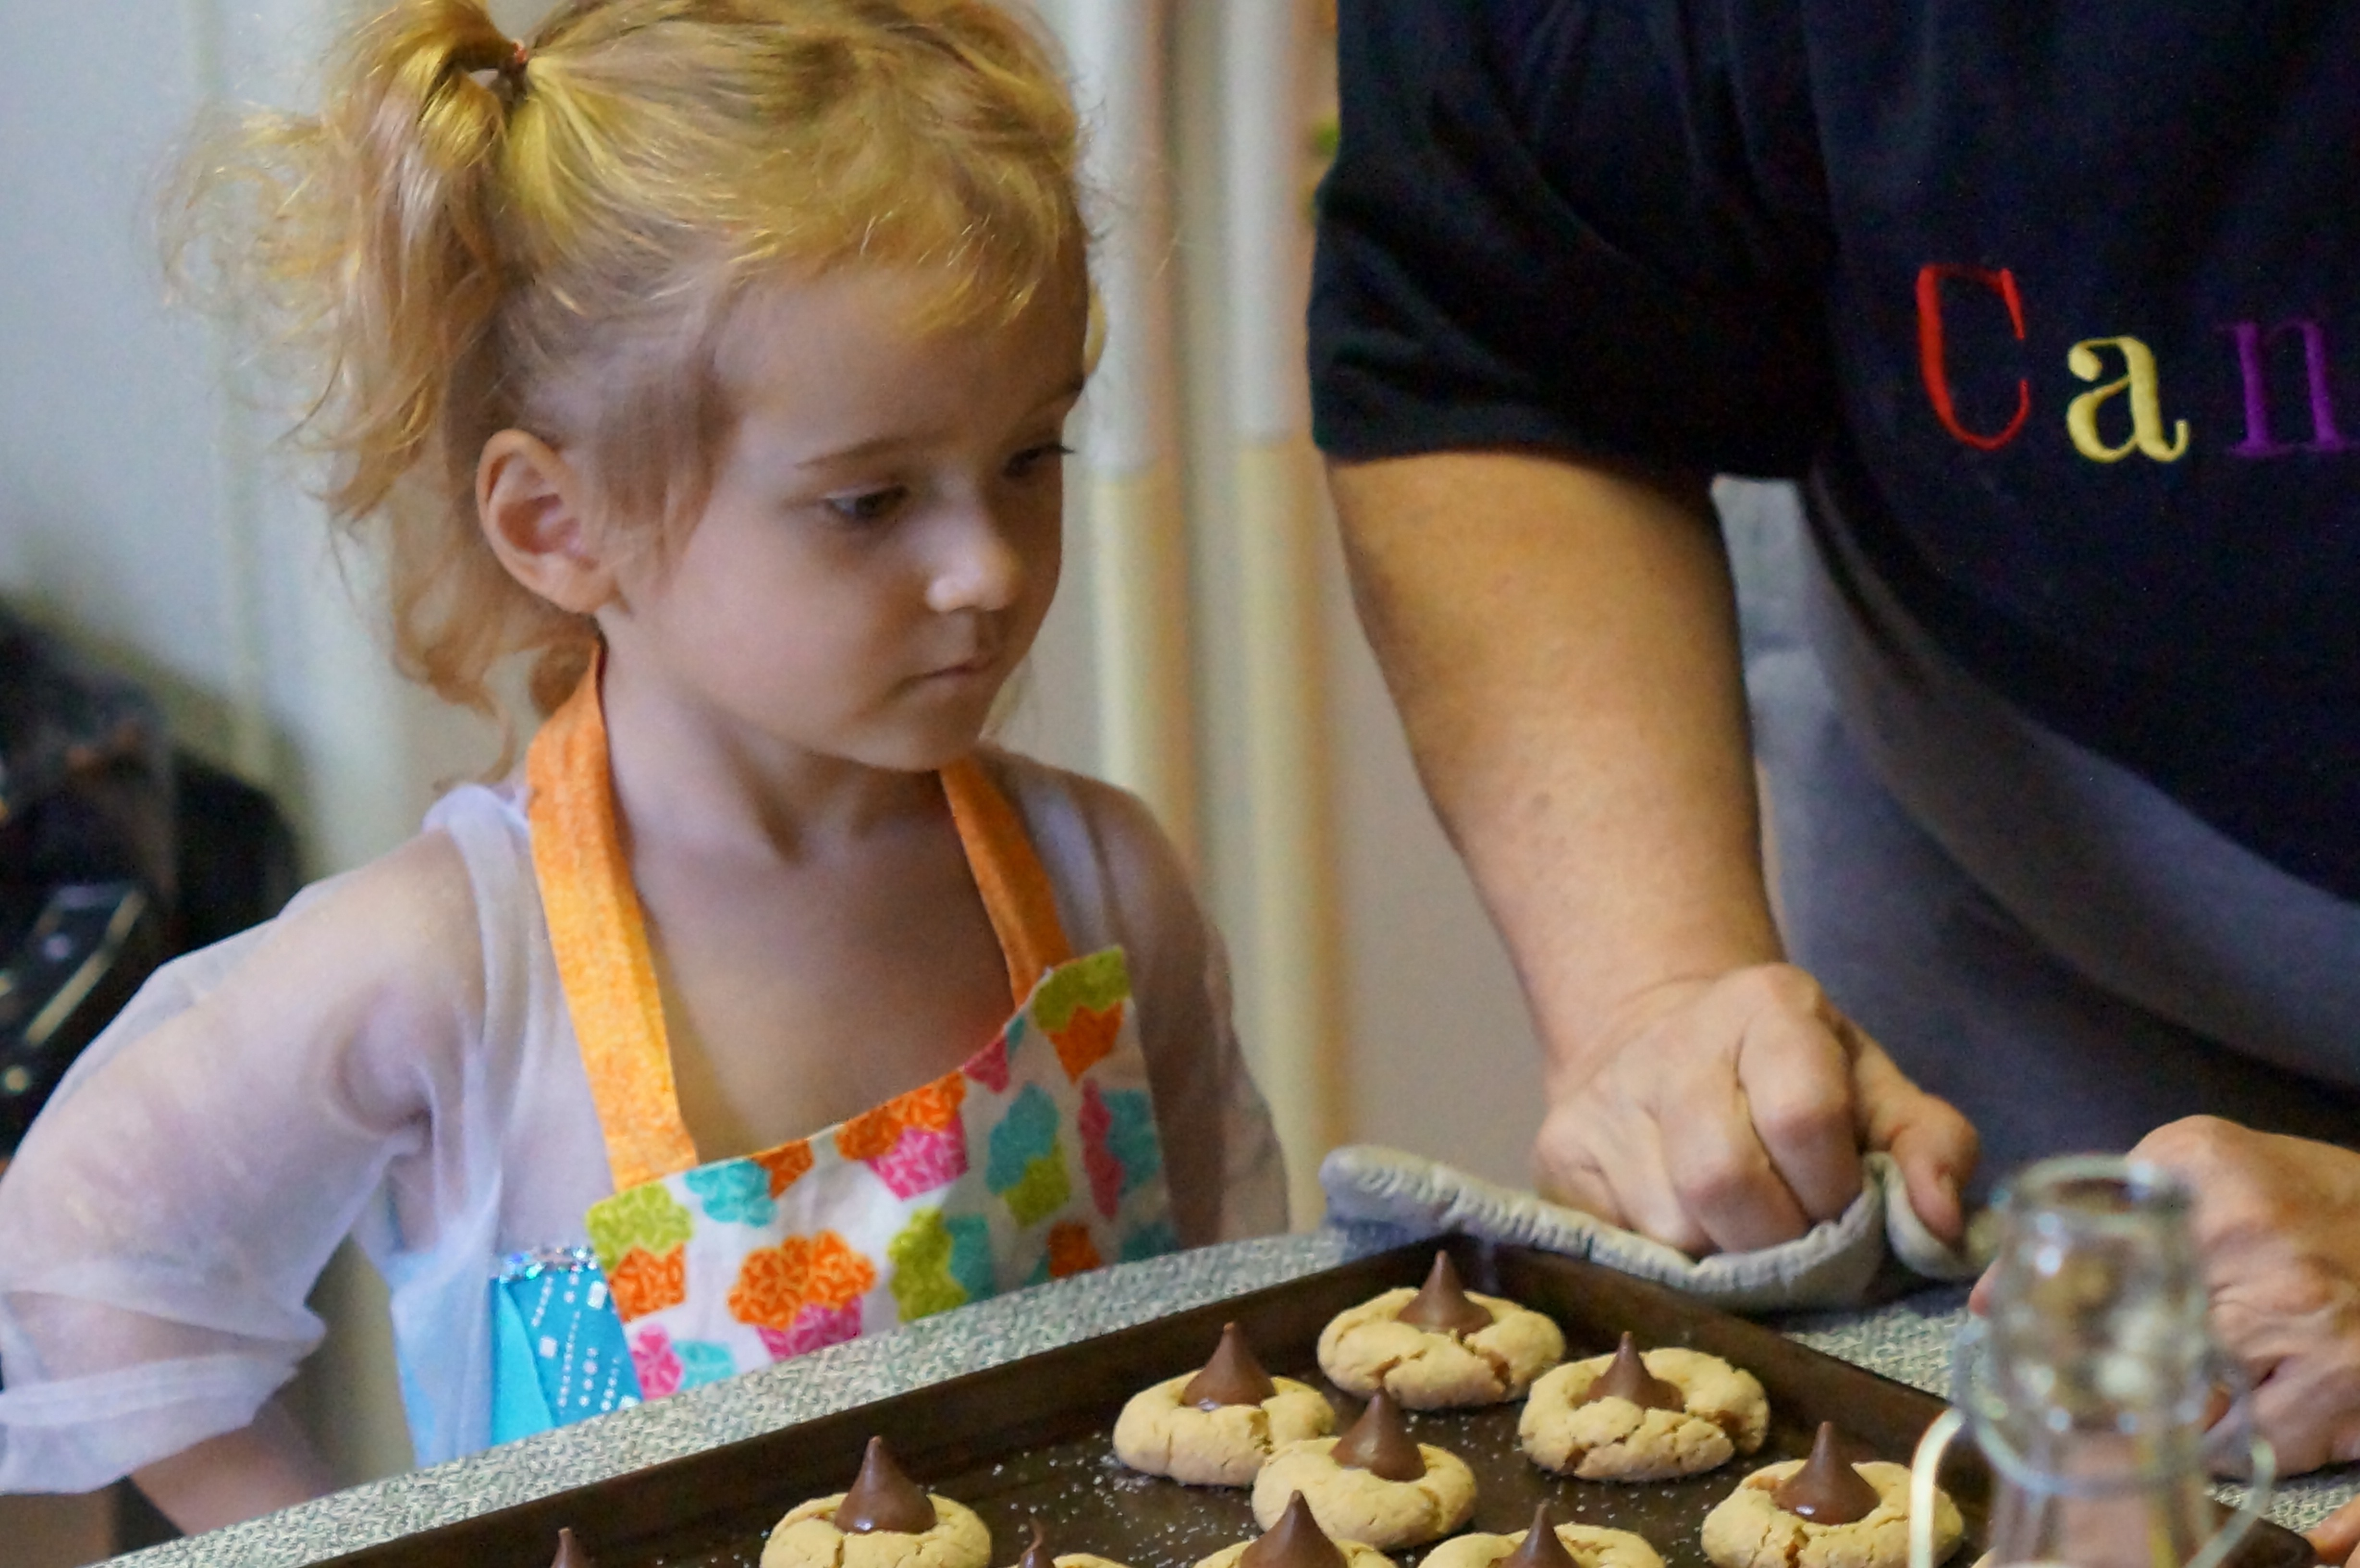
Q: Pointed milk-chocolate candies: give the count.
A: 10